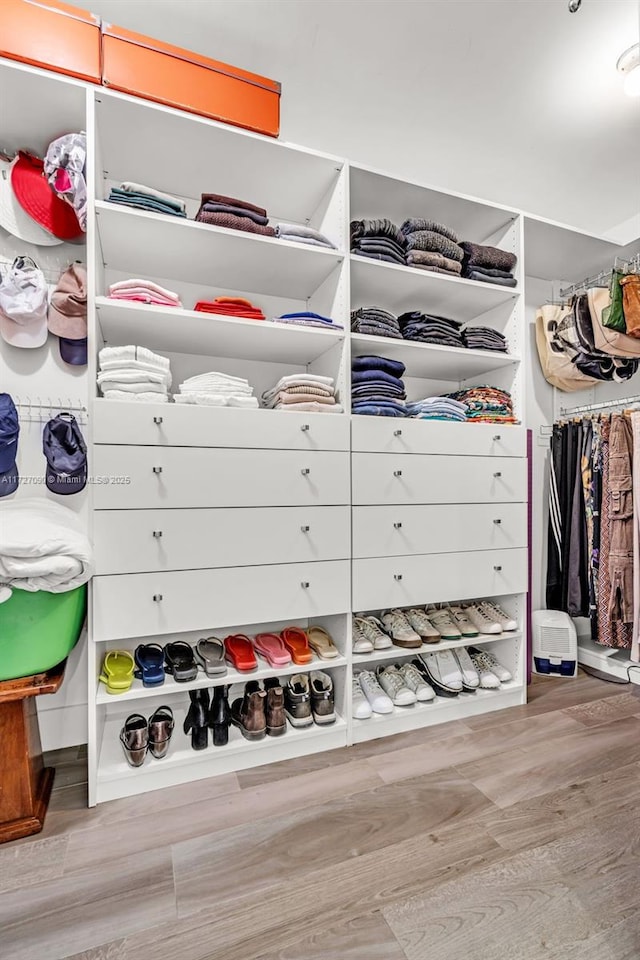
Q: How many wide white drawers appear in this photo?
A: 8